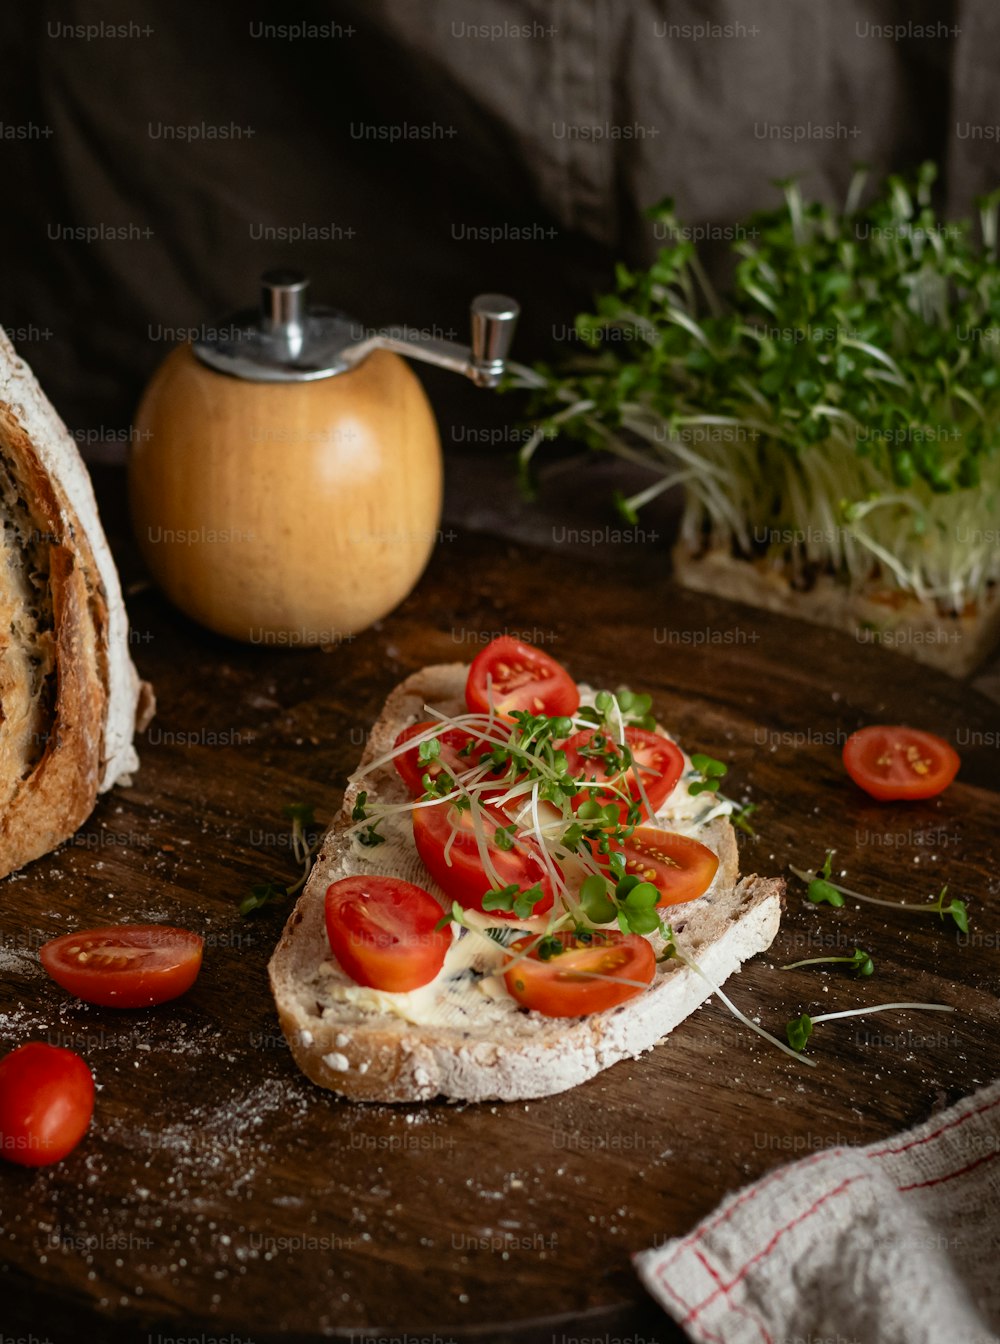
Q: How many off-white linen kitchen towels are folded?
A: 1